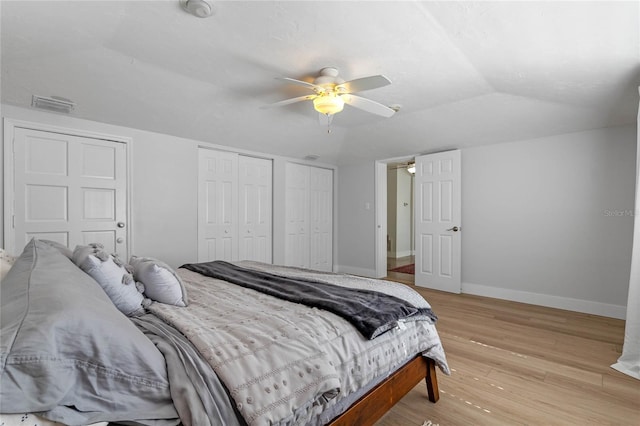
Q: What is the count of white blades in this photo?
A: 5